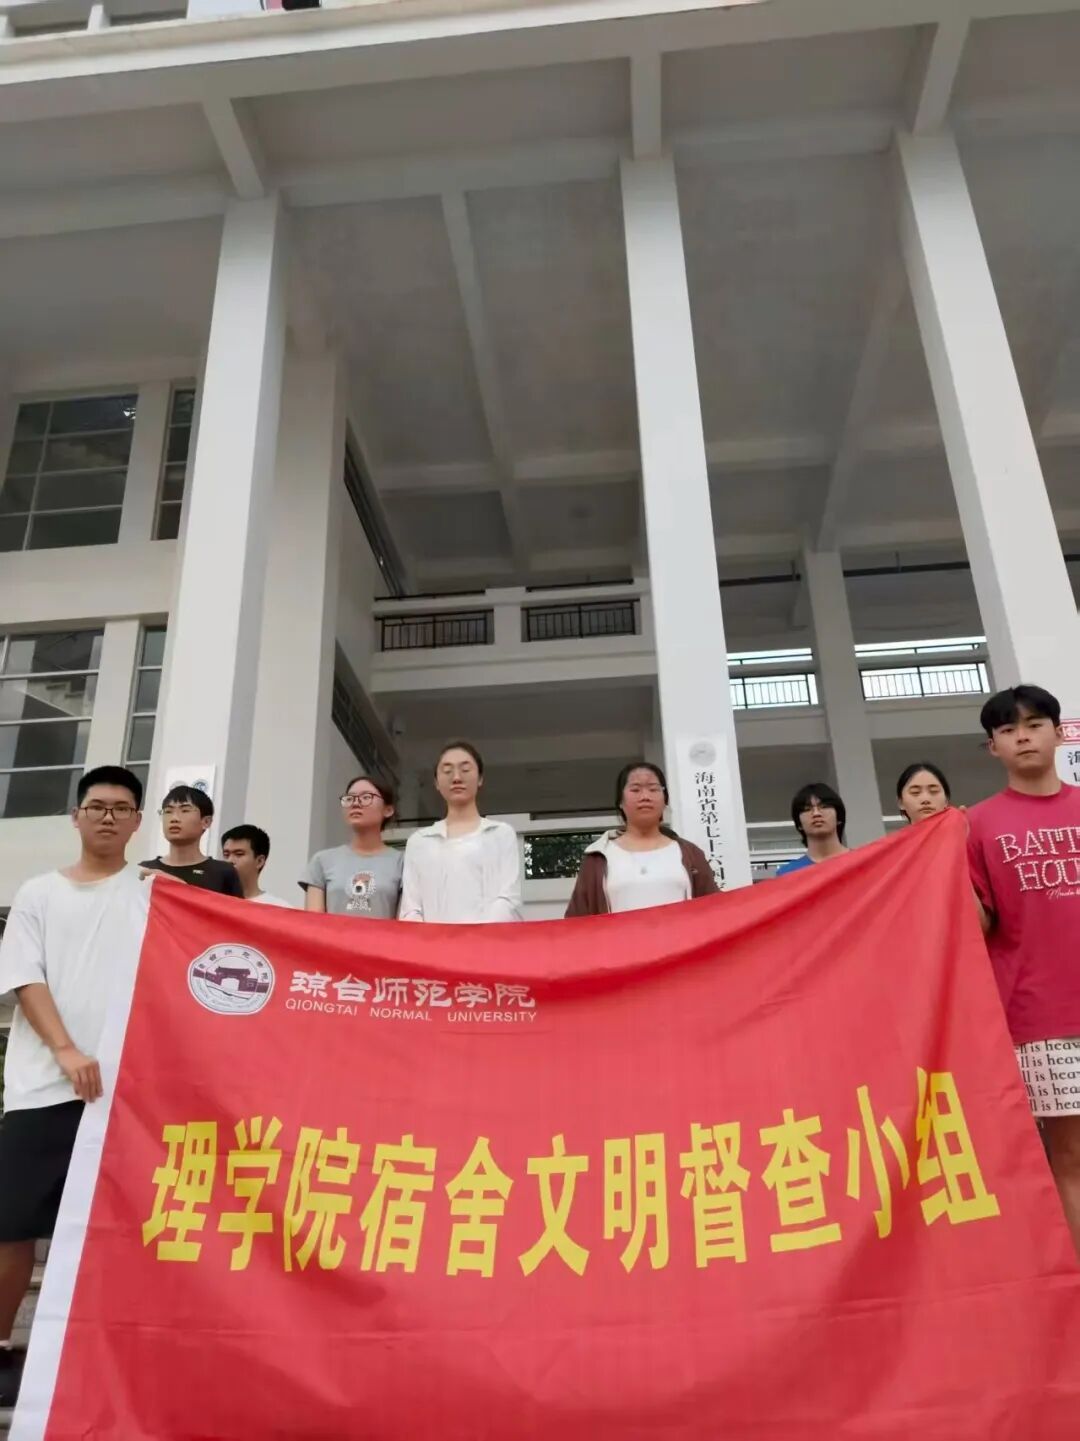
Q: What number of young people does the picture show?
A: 9